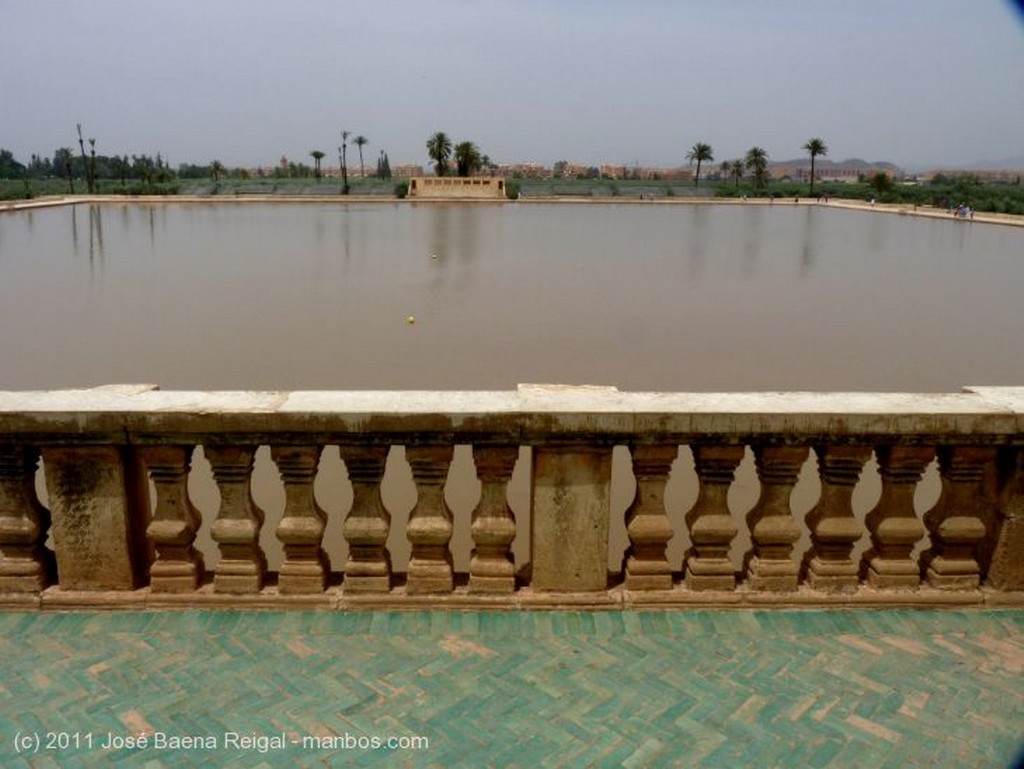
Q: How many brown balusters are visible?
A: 13